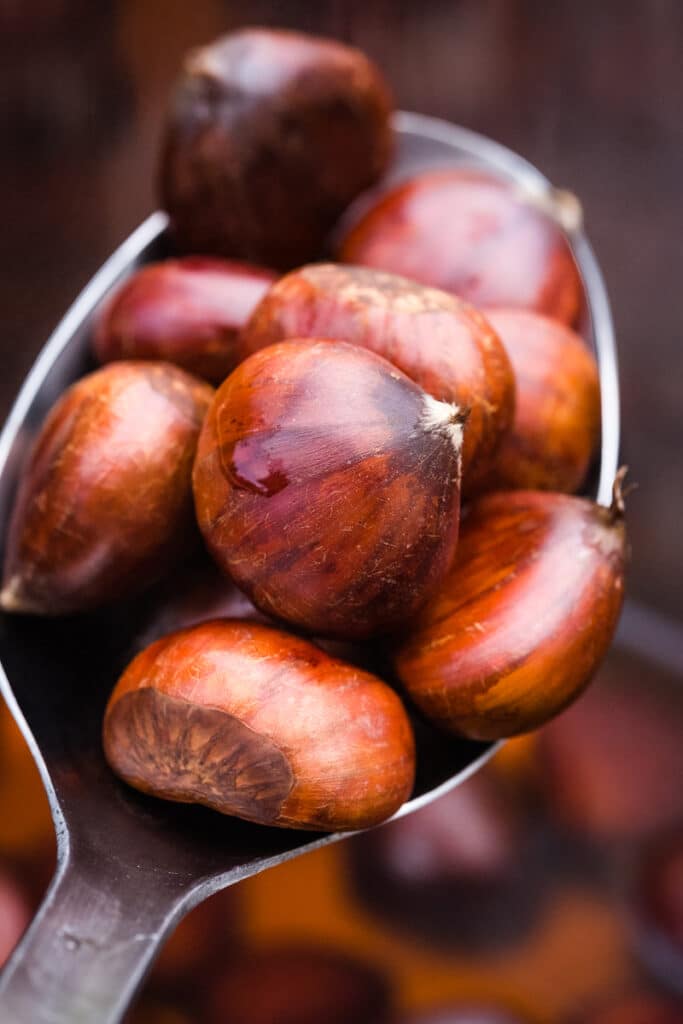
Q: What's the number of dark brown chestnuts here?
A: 1